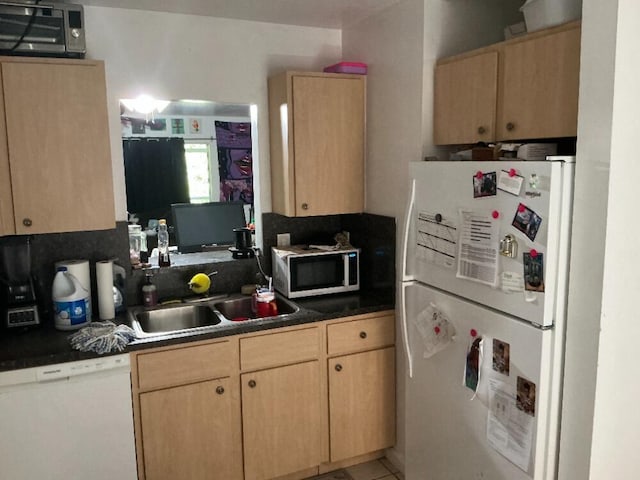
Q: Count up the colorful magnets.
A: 7